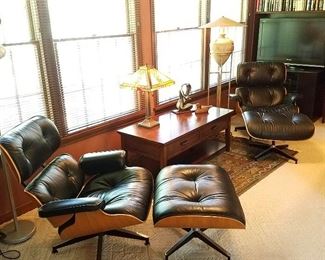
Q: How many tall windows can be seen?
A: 4